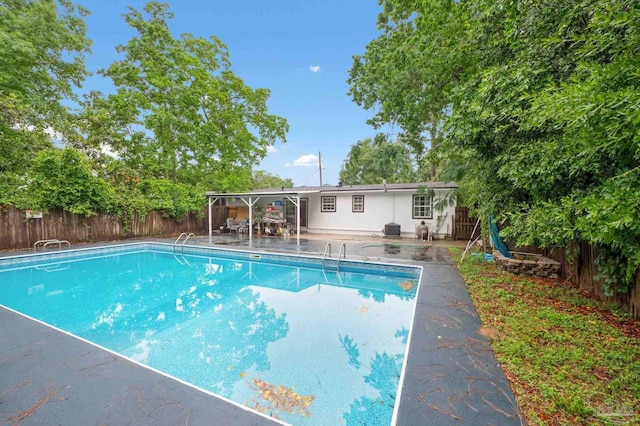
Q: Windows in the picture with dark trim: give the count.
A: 3